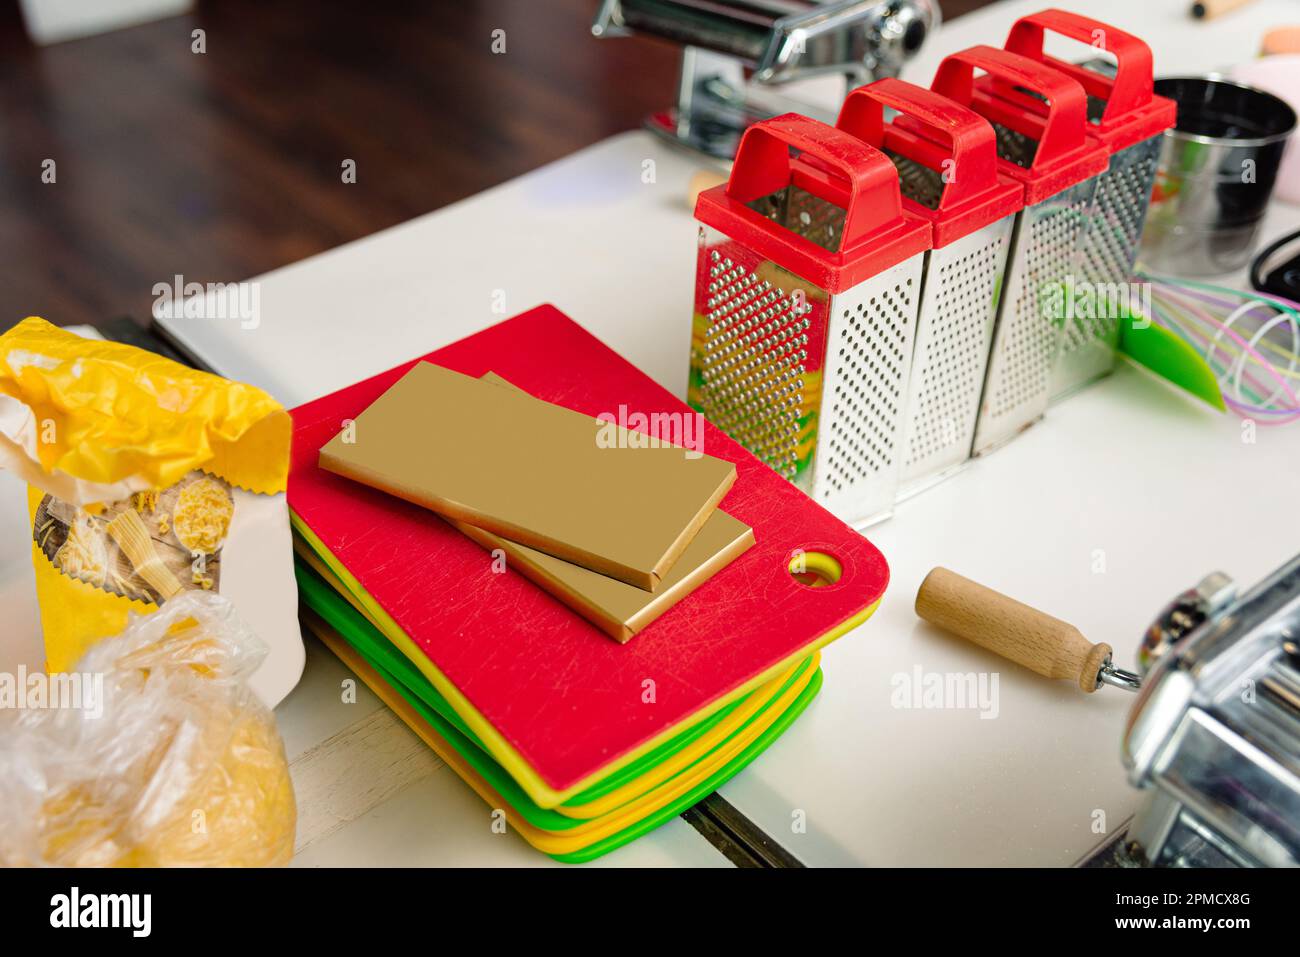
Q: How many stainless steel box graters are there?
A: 4